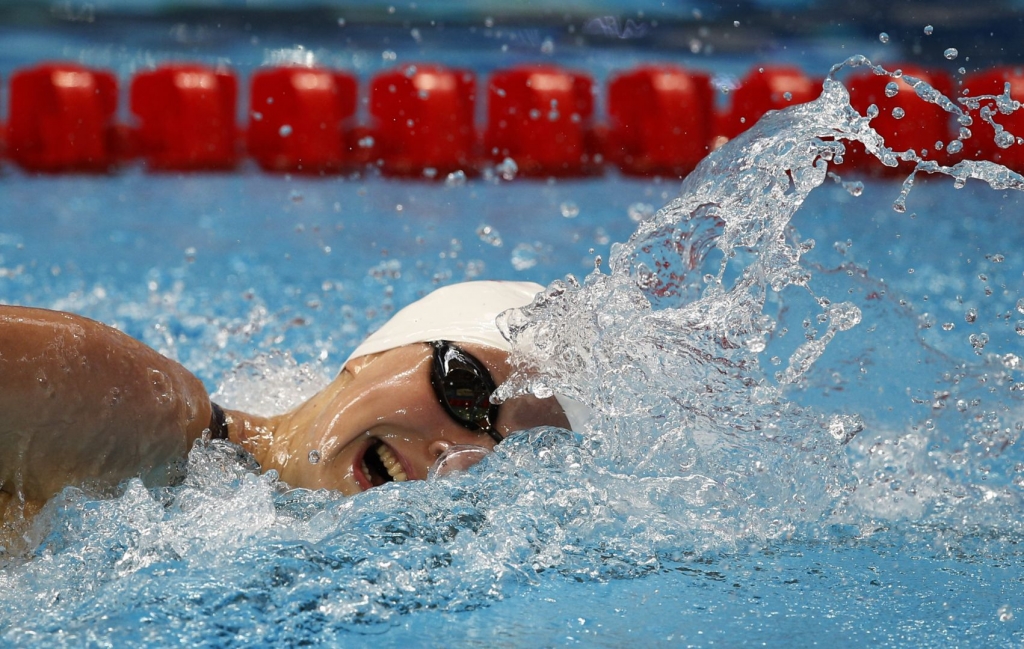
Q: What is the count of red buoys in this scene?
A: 9